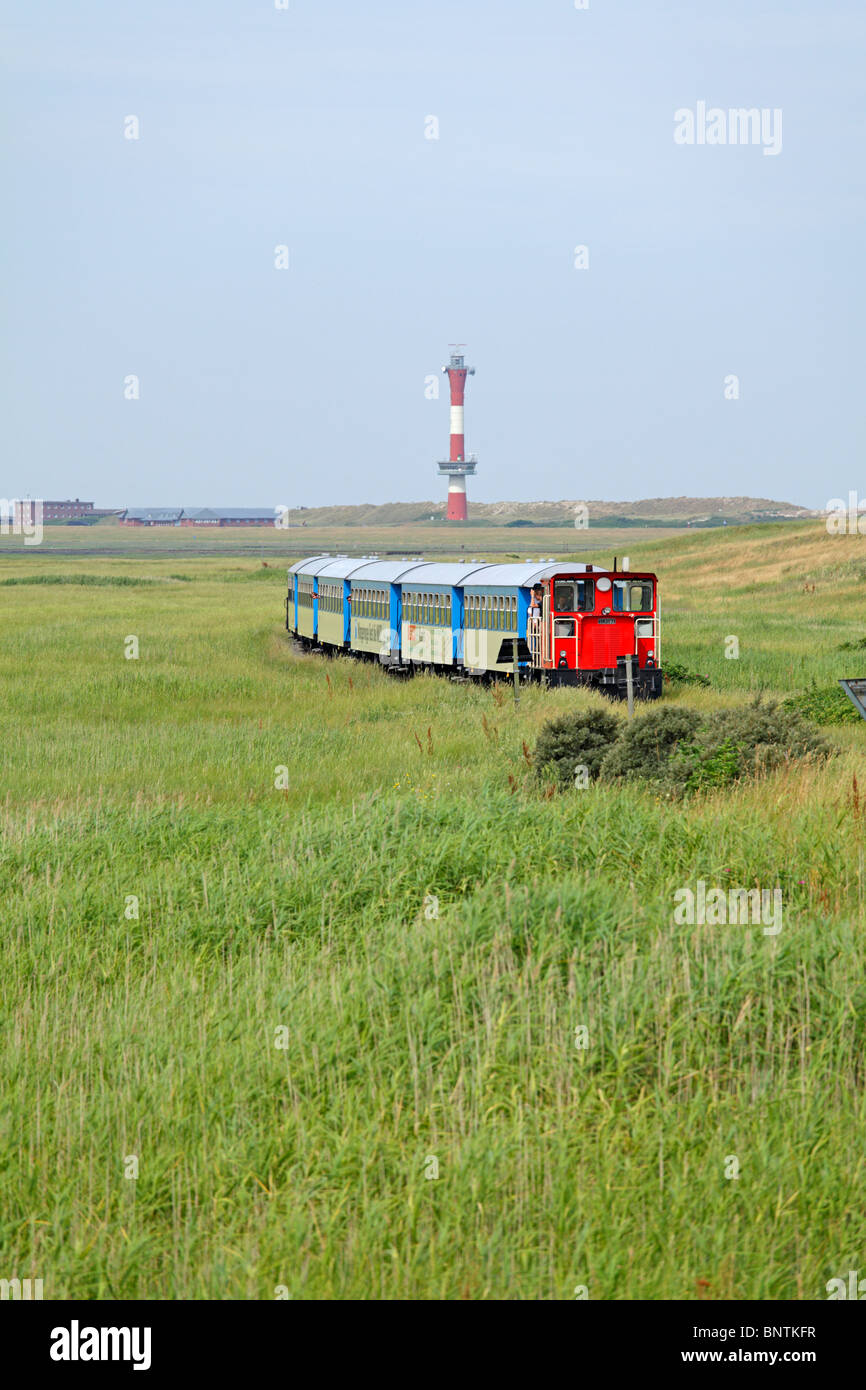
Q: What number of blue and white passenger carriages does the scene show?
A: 6